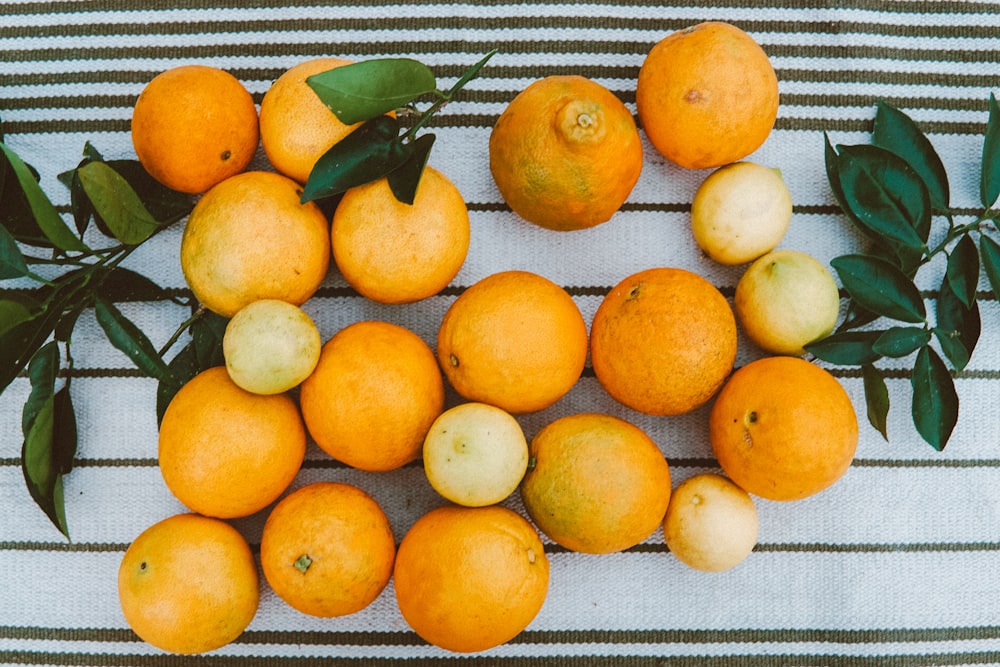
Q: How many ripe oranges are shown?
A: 15